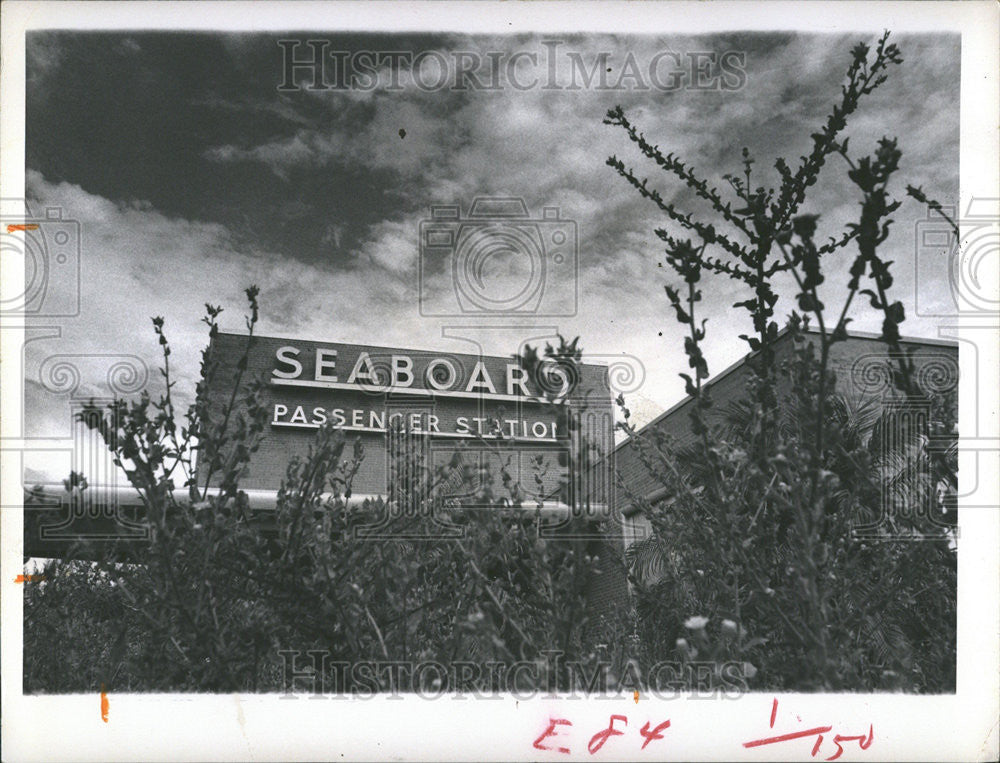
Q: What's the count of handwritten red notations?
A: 2